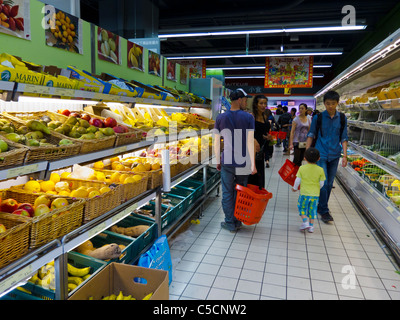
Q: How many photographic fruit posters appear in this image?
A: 7